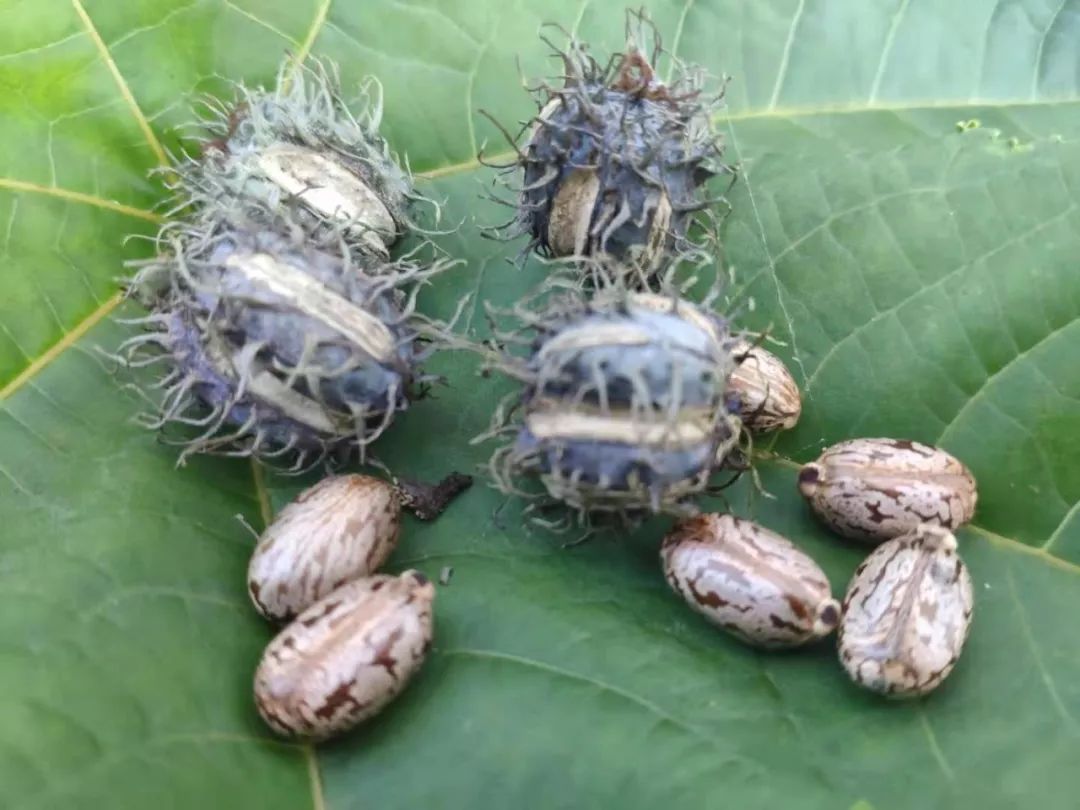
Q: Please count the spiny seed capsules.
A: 4